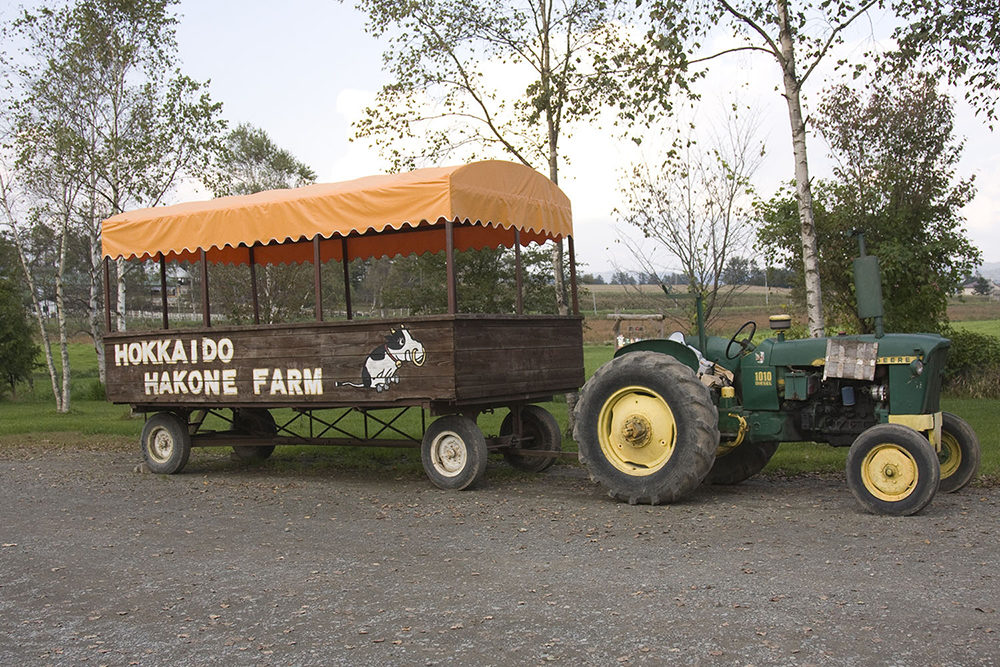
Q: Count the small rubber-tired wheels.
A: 6